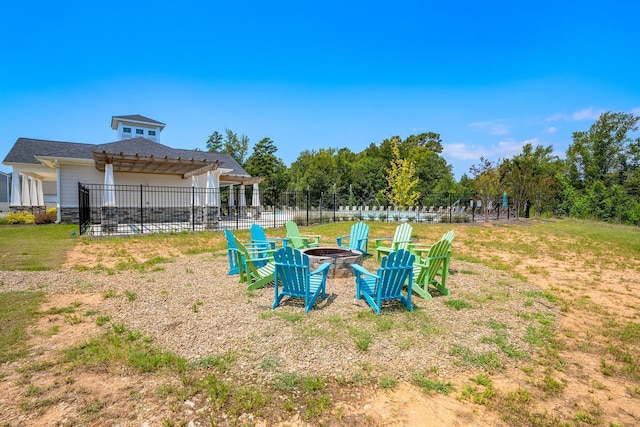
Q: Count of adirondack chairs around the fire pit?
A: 10